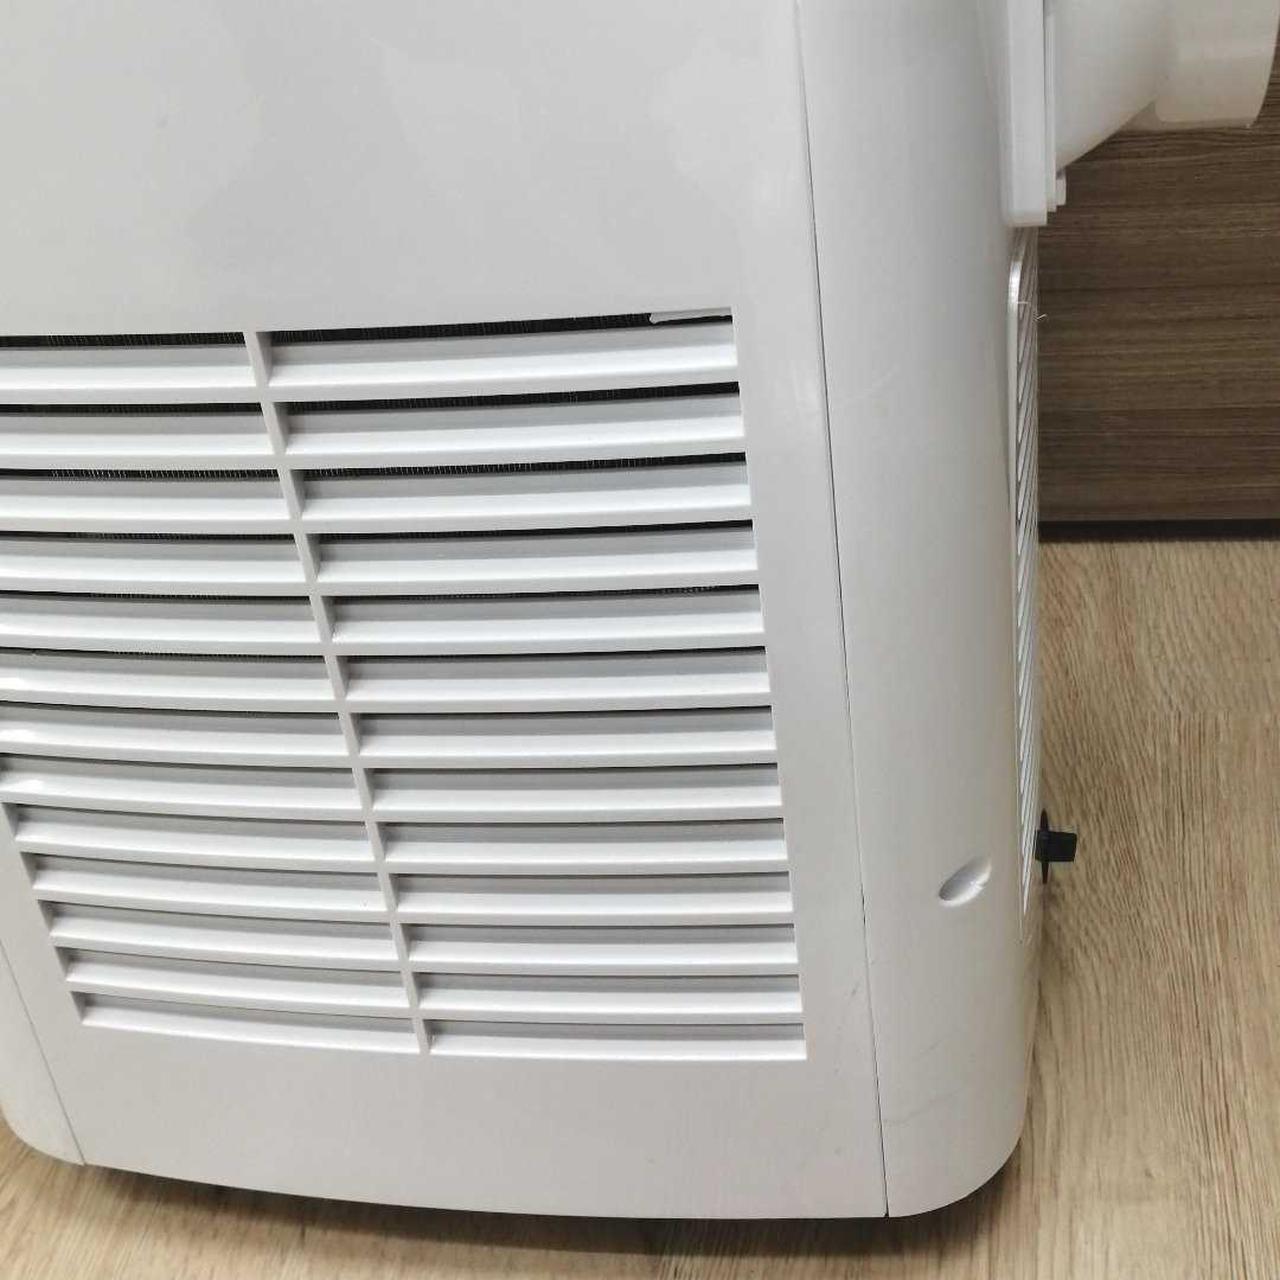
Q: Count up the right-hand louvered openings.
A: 13